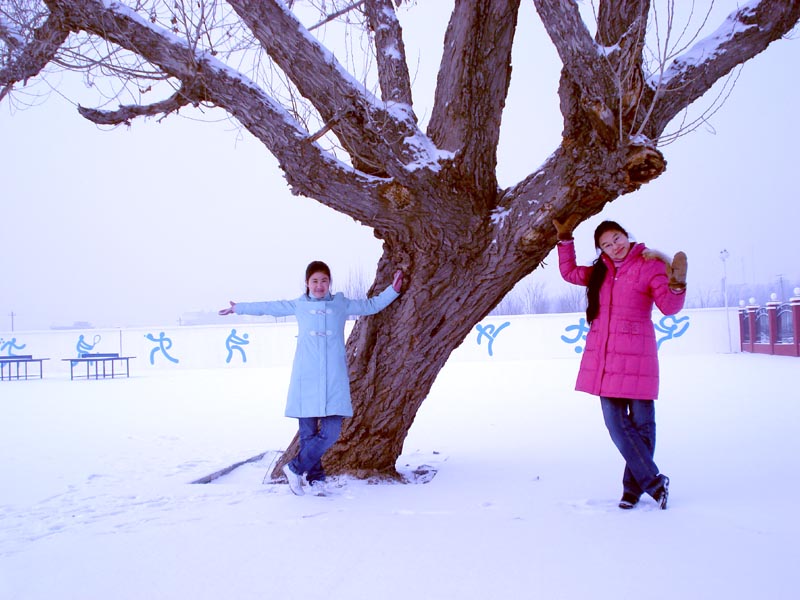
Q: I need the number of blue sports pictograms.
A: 7